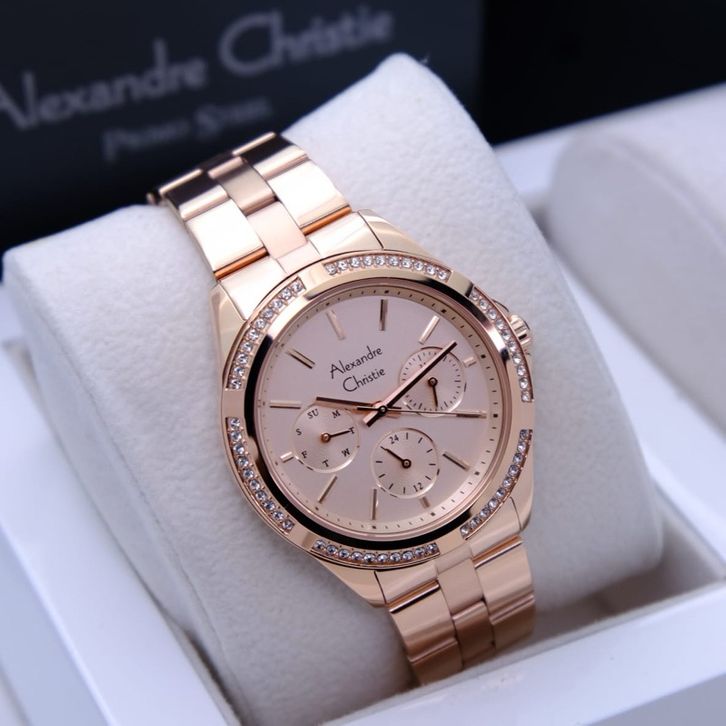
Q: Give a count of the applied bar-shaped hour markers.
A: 12